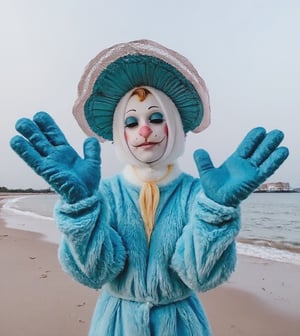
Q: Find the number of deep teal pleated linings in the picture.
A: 1